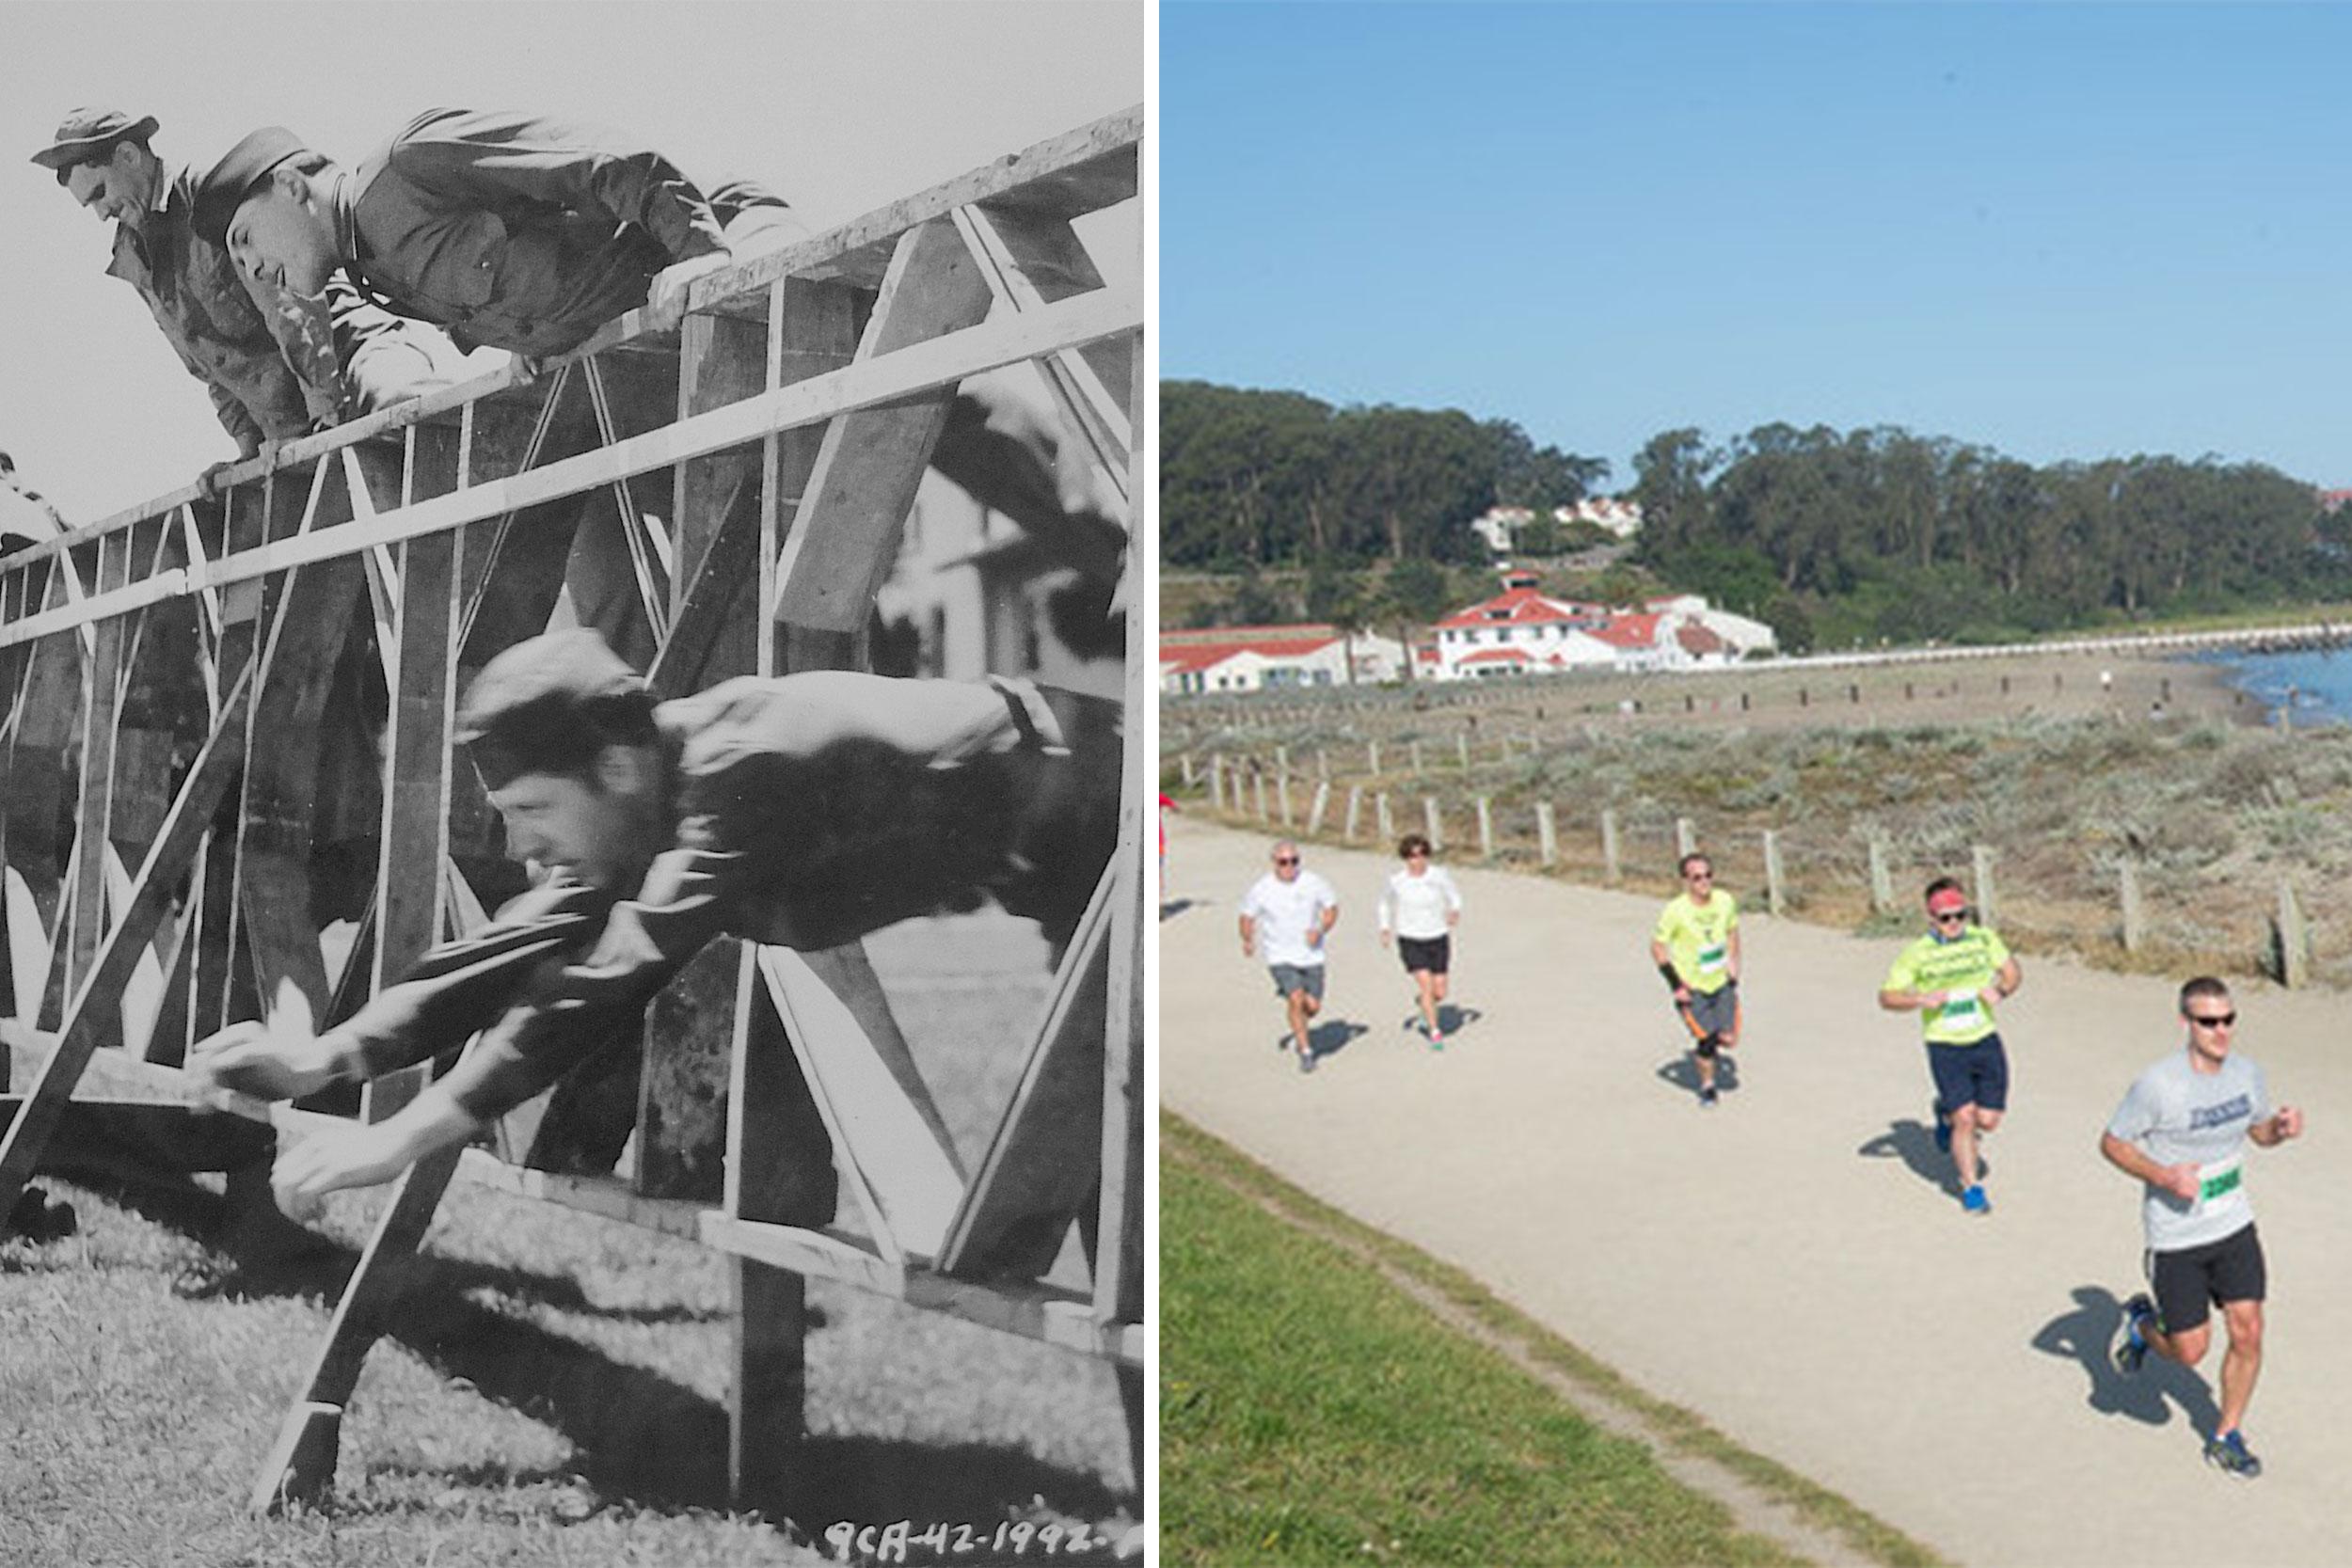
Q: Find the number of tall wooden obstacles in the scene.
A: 1